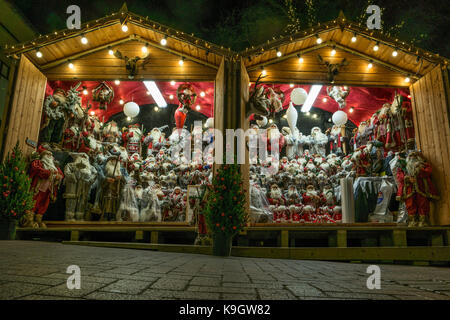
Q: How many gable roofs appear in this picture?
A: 2